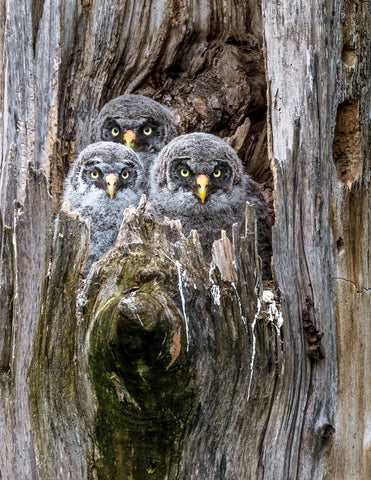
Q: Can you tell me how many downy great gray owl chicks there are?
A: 3